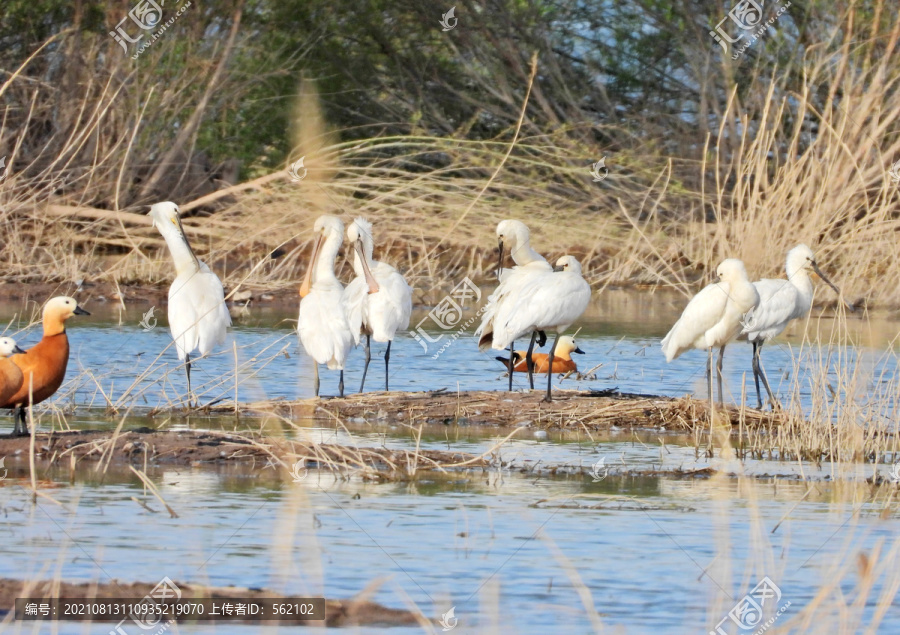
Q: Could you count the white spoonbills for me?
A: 7